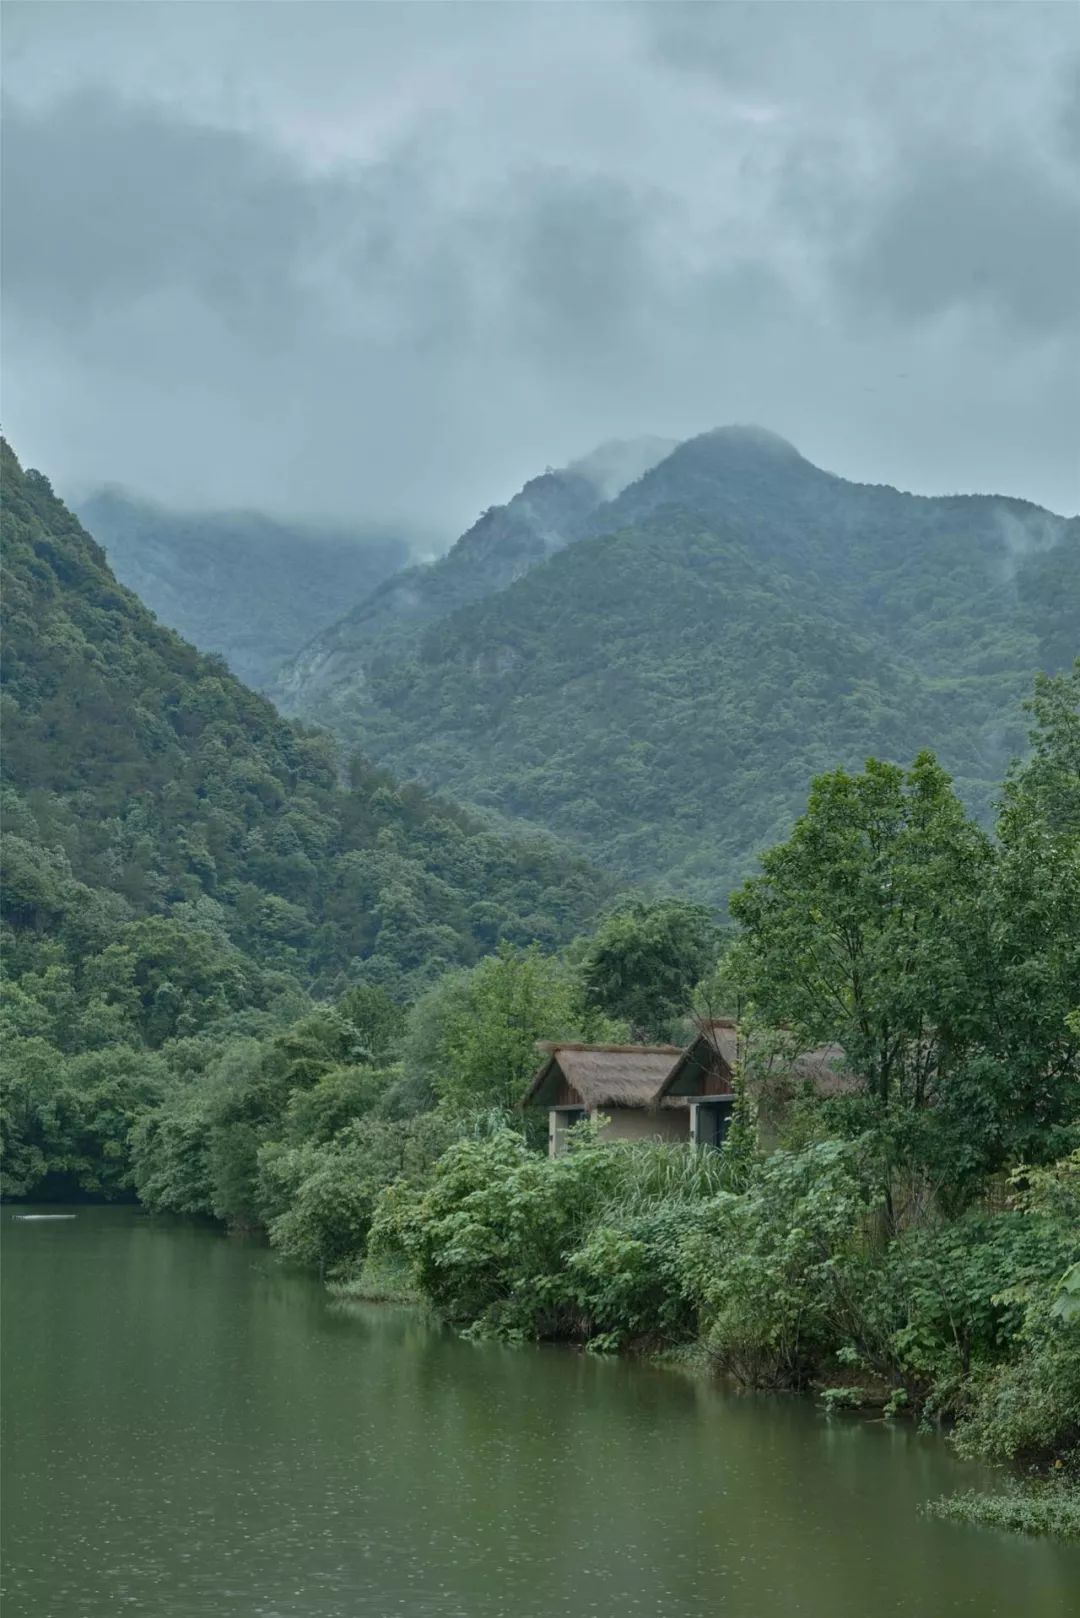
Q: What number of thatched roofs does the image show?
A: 2